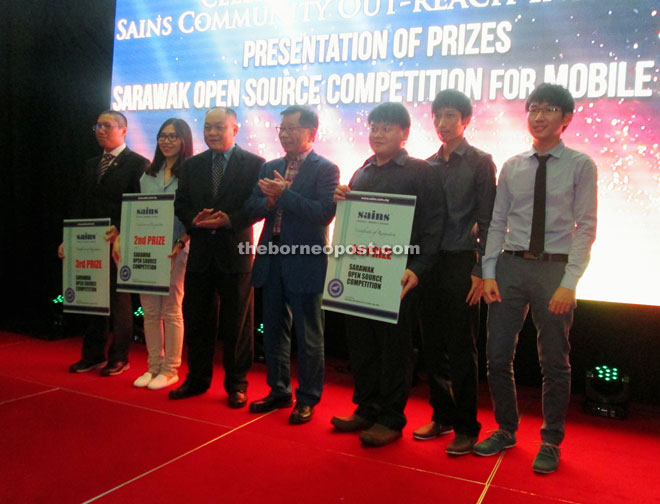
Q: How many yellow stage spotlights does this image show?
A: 0